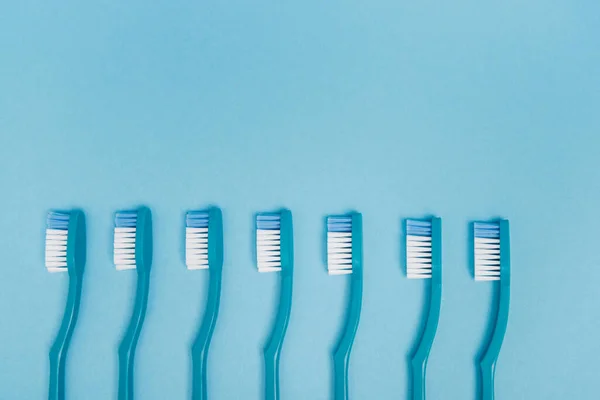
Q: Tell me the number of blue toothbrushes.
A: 7